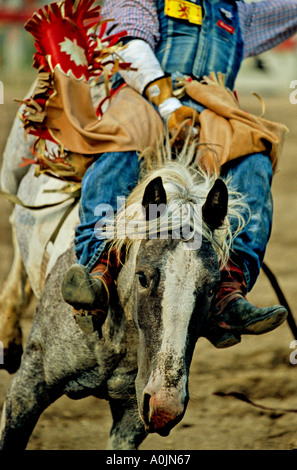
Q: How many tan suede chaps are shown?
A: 2